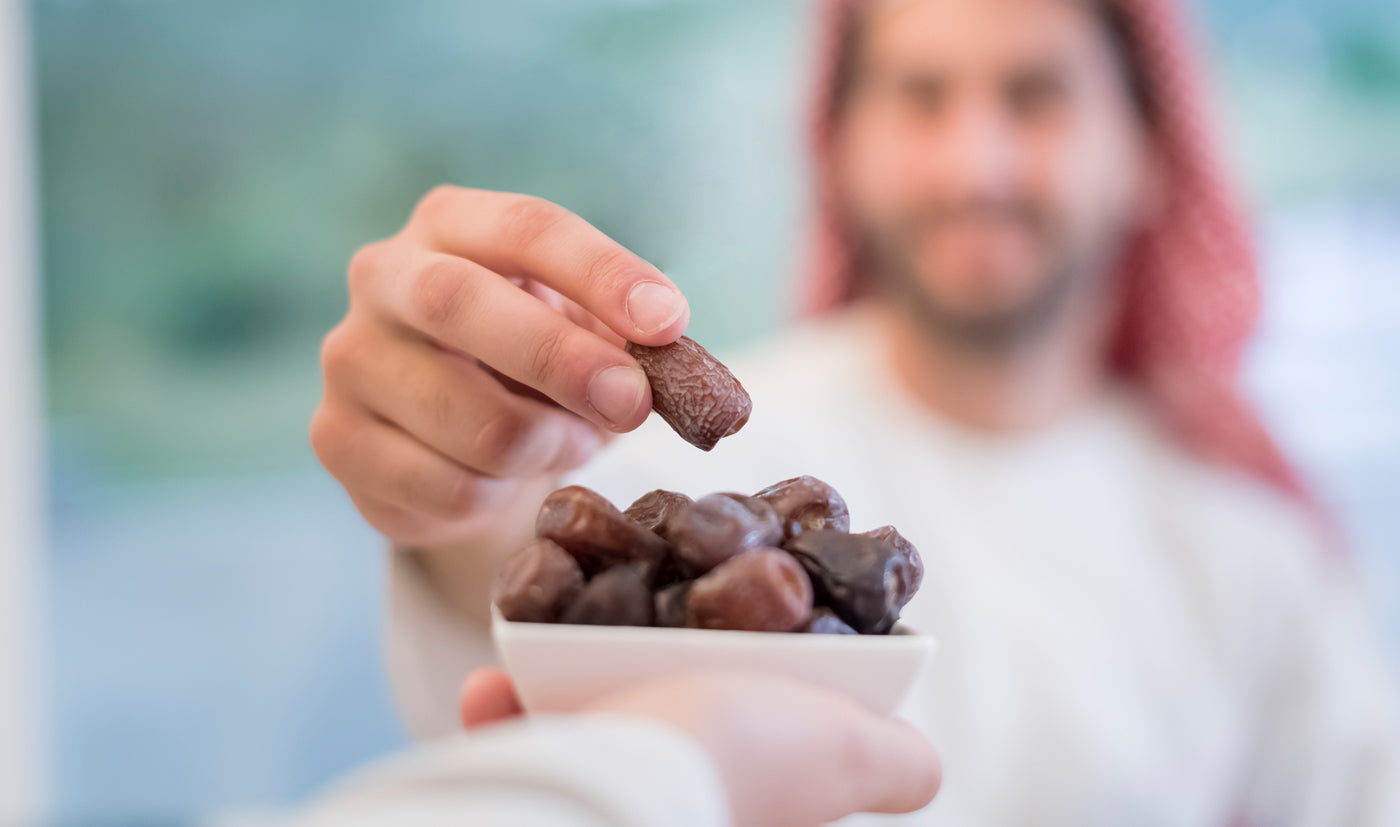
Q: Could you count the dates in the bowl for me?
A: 11